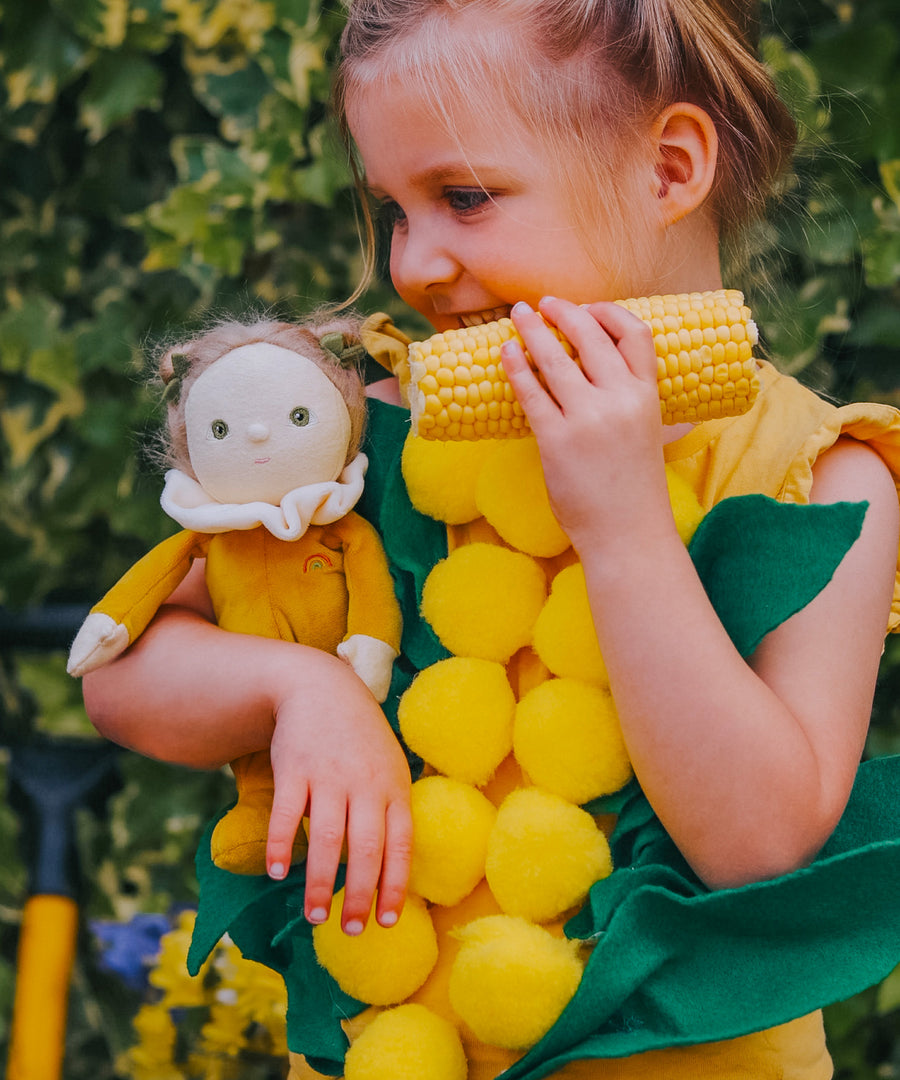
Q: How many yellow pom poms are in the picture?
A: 12